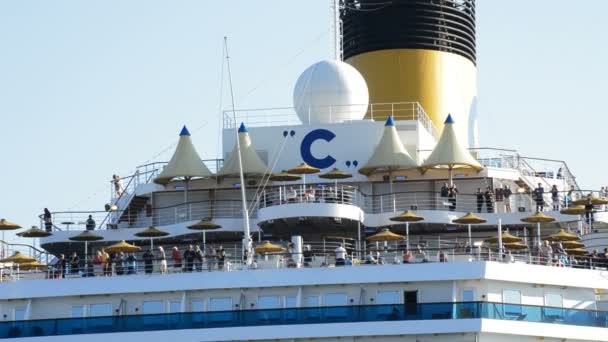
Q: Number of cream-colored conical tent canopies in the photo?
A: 4